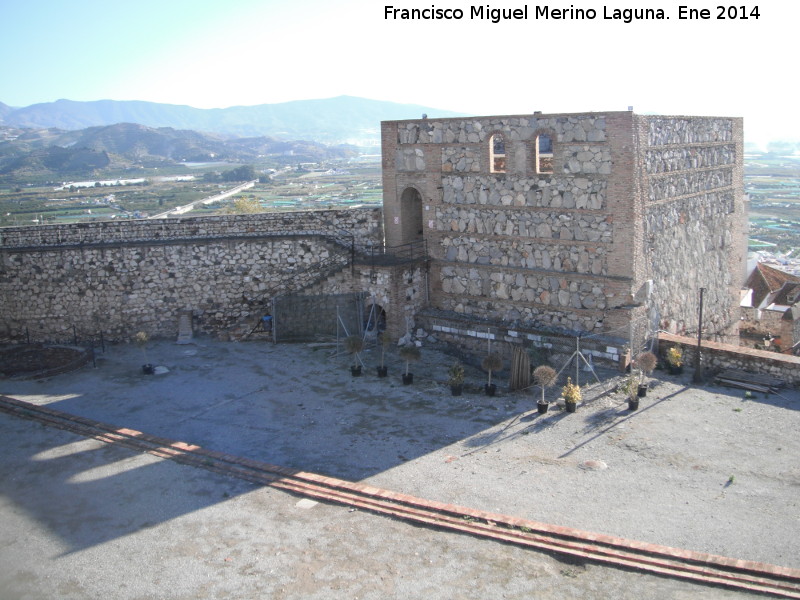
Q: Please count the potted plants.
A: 11